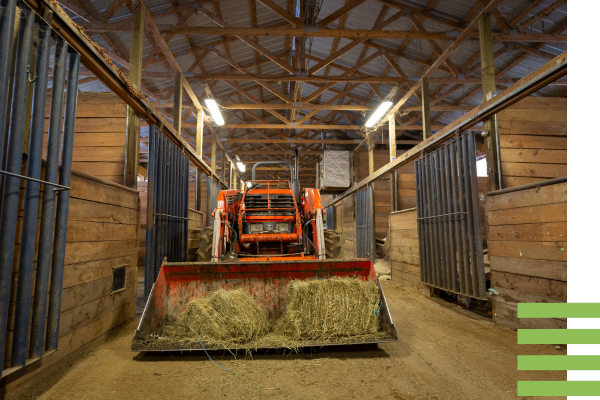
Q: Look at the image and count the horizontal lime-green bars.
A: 4